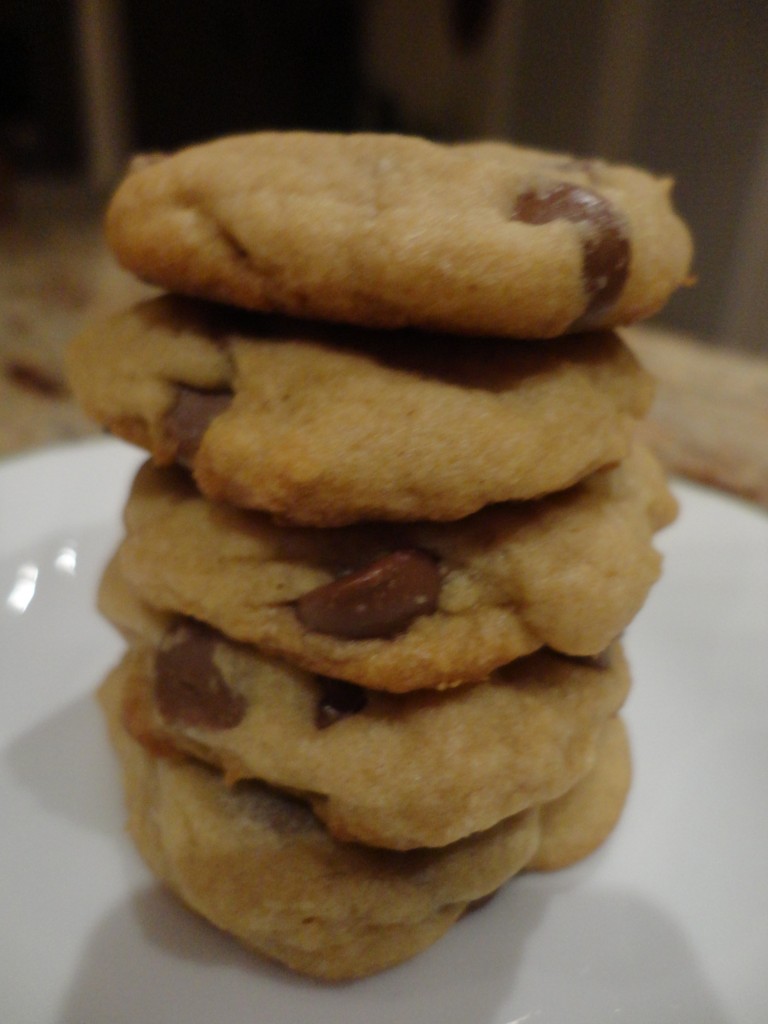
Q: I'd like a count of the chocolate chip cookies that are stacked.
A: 5